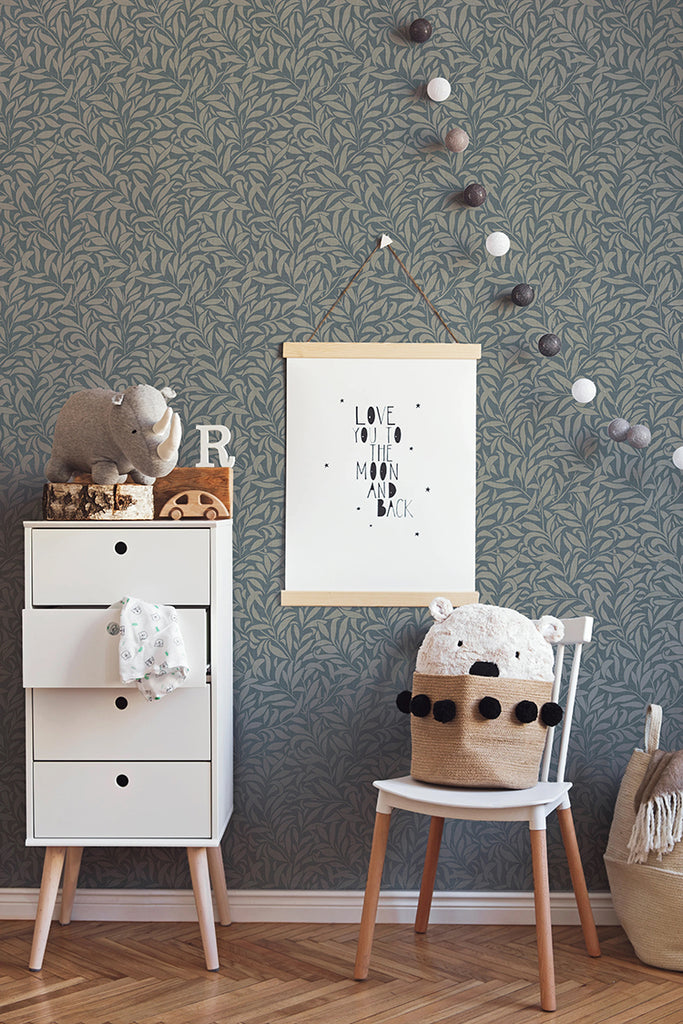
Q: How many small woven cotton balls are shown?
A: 11